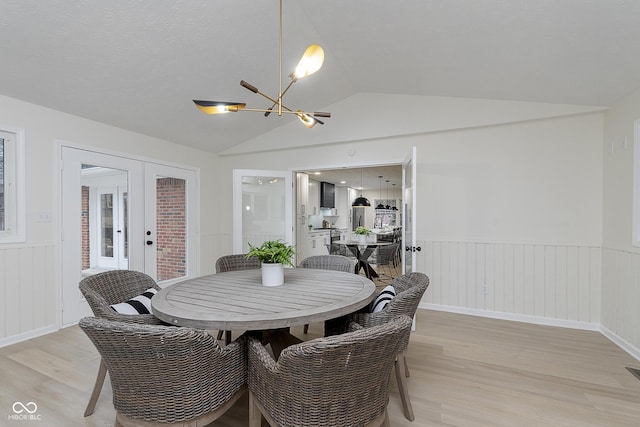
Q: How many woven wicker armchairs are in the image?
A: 6